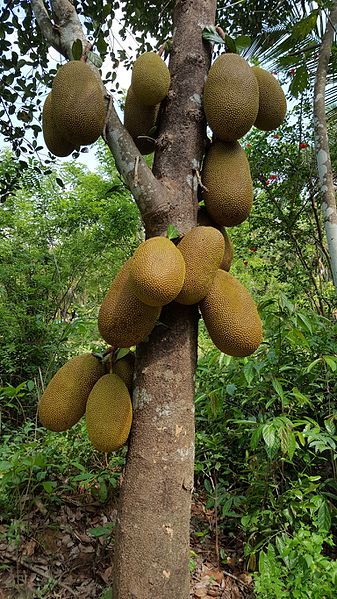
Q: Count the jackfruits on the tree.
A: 15